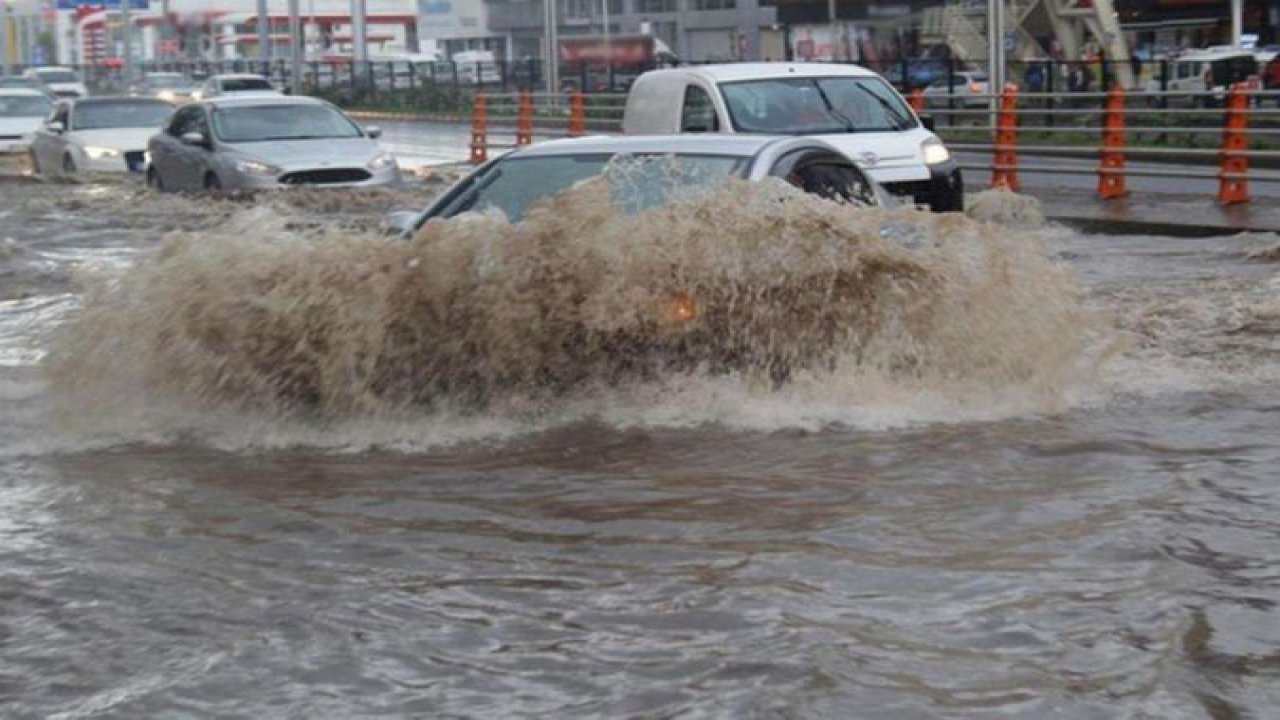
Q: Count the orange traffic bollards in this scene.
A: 7